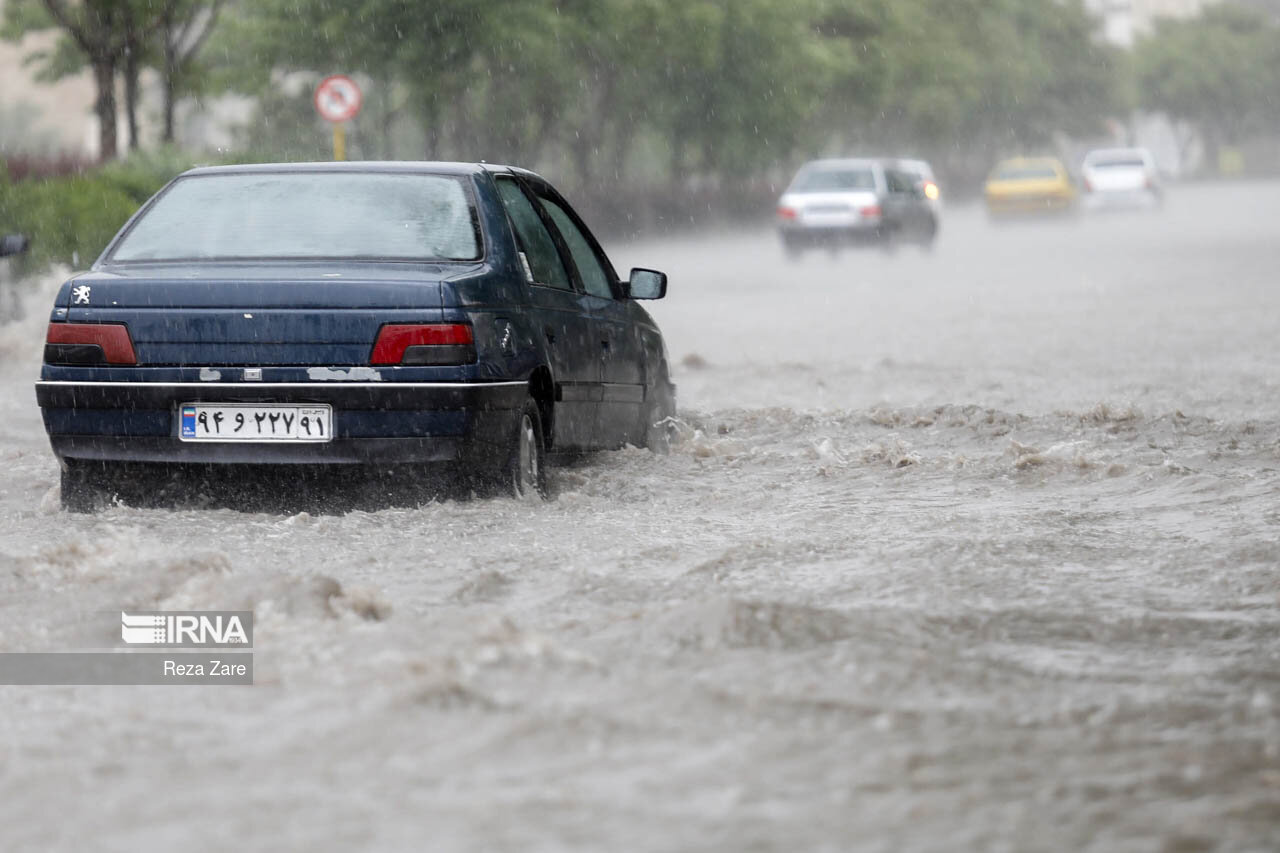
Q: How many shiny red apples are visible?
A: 0